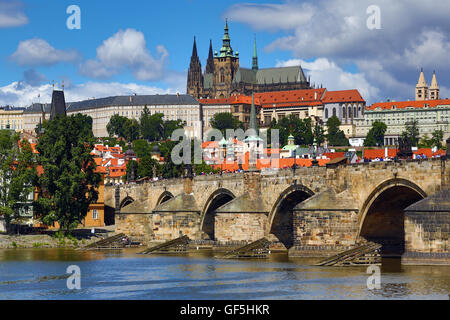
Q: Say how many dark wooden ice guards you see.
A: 4